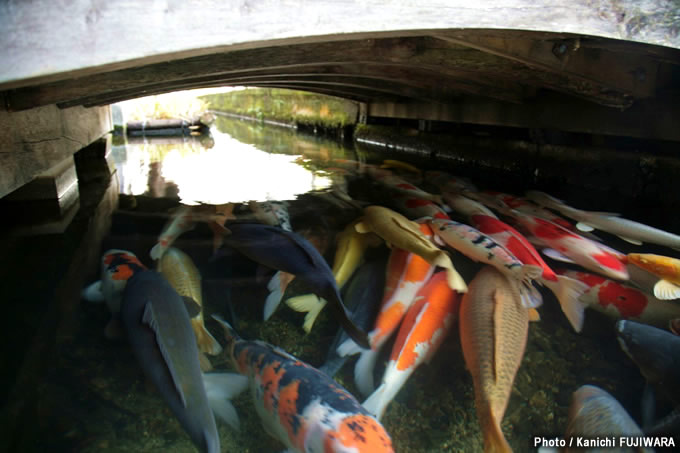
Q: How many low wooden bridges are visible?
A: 1